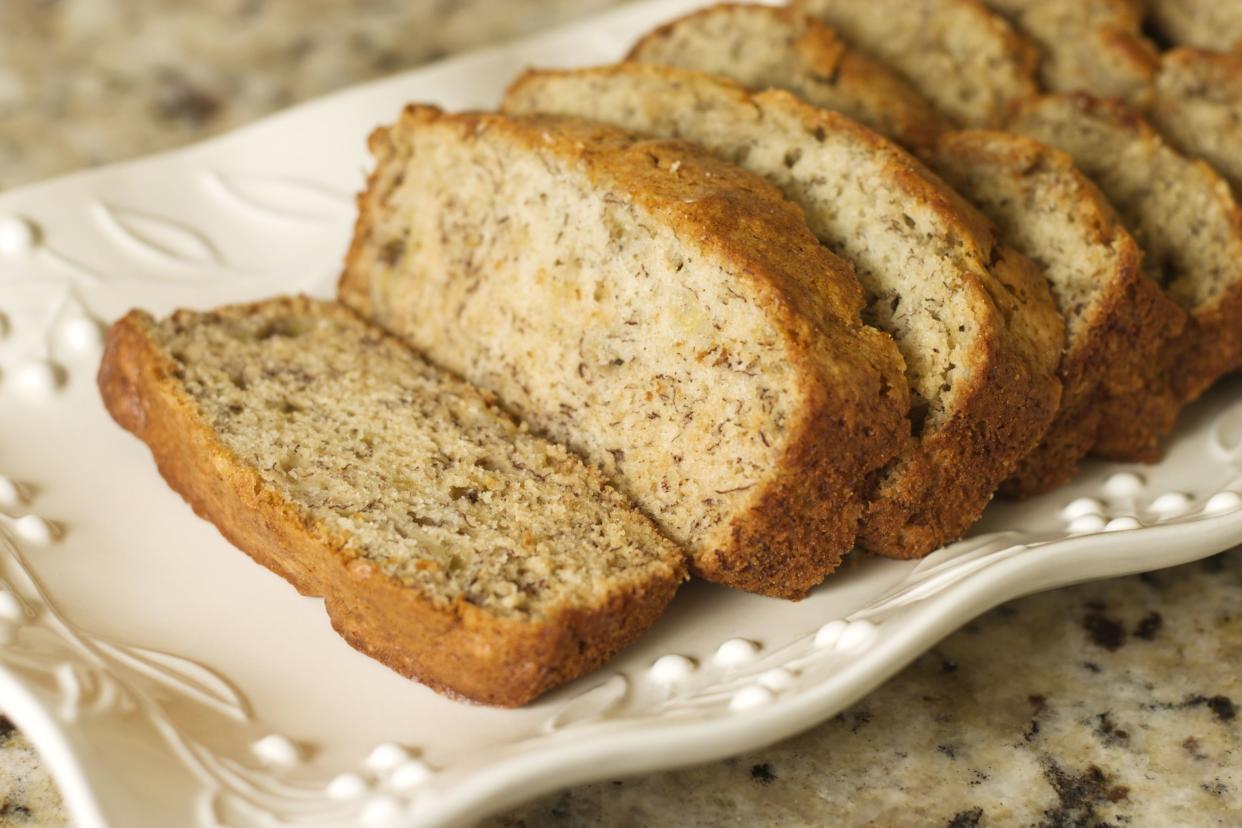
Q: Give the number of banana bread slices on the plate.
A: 10